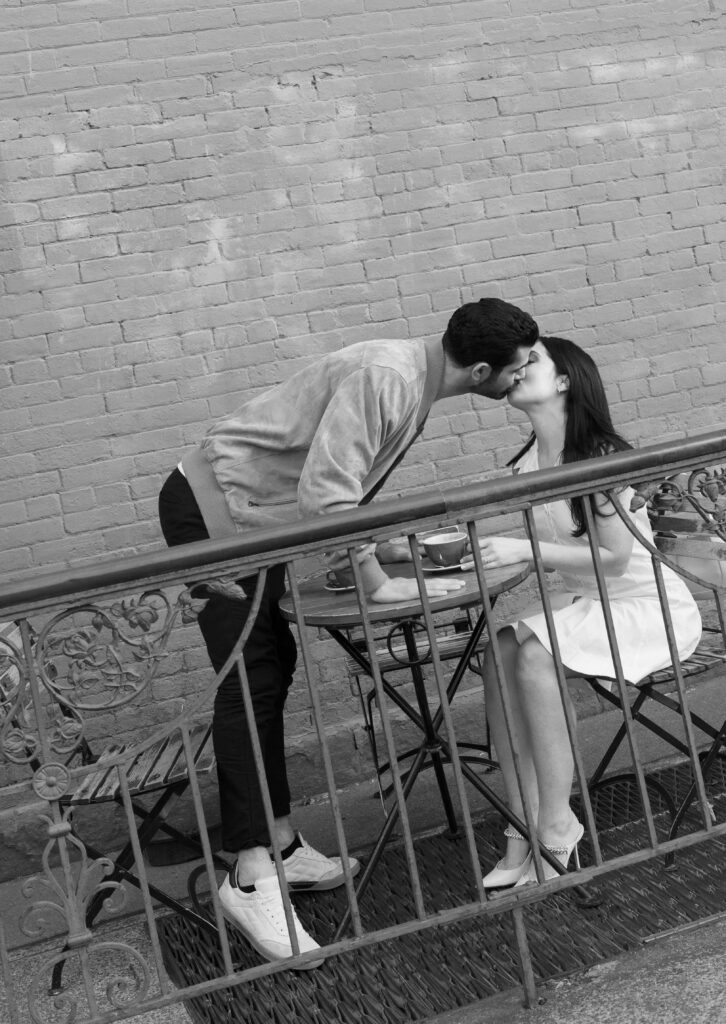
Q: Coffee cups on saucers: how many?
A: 2